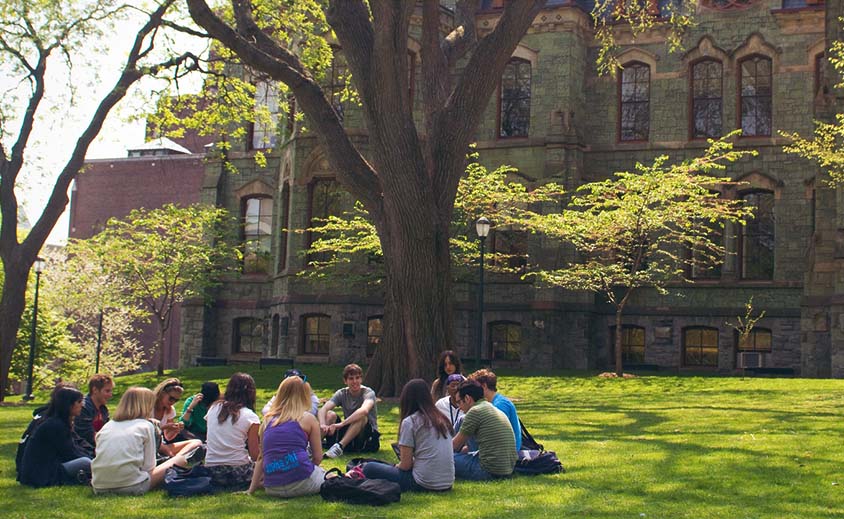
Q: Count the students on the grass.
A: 15